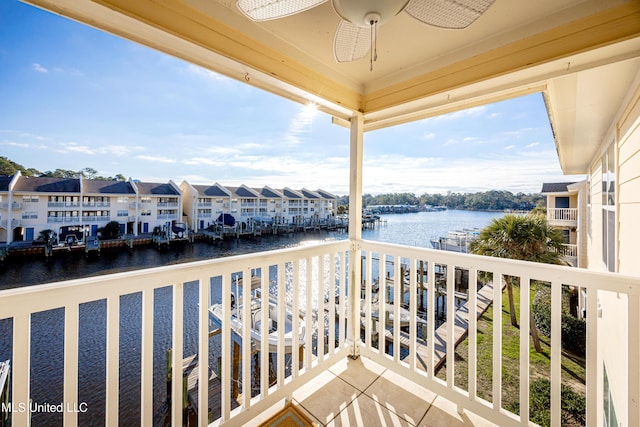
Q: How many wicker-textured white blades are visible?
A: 3